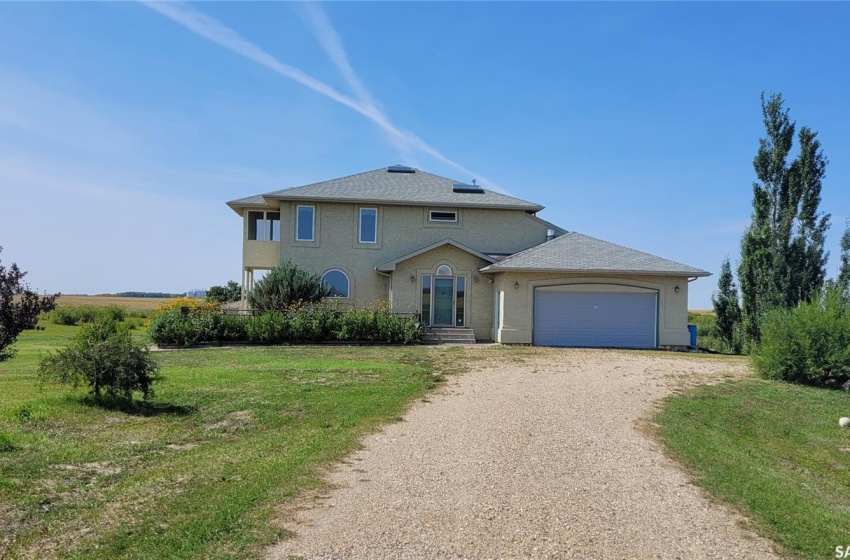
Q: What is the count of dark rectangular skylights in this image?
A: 2